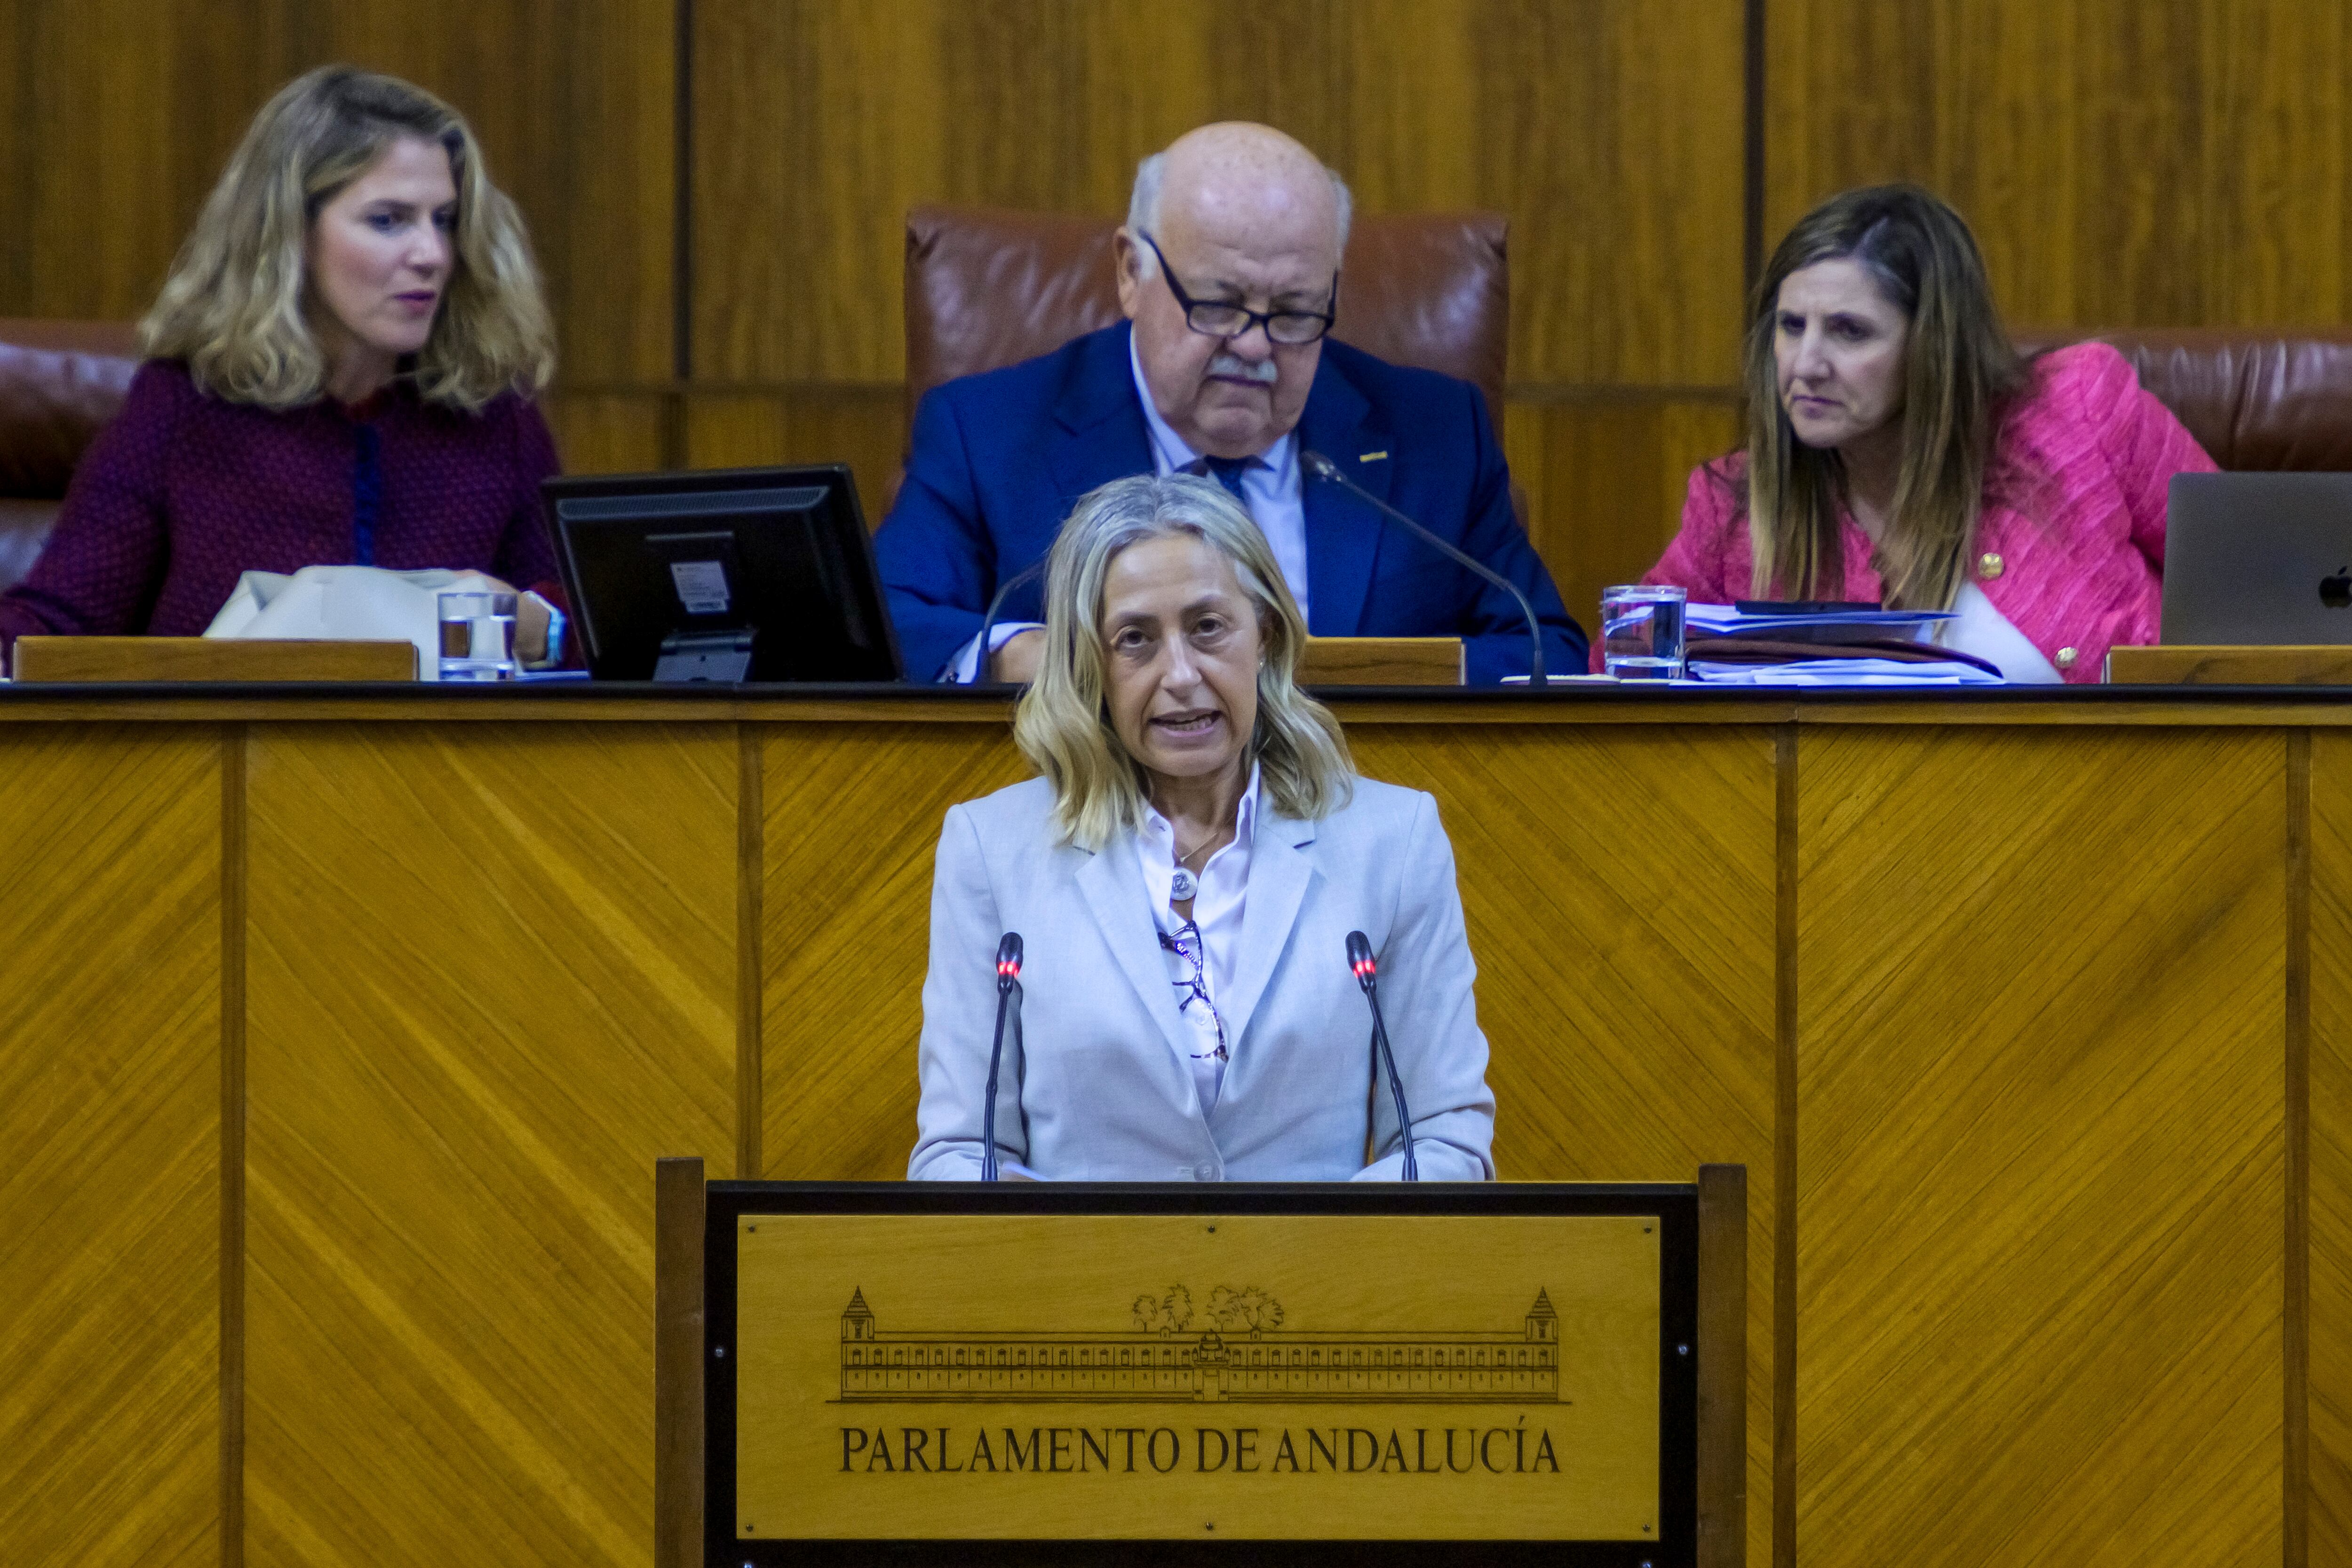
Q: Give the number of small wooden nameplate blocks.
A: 3